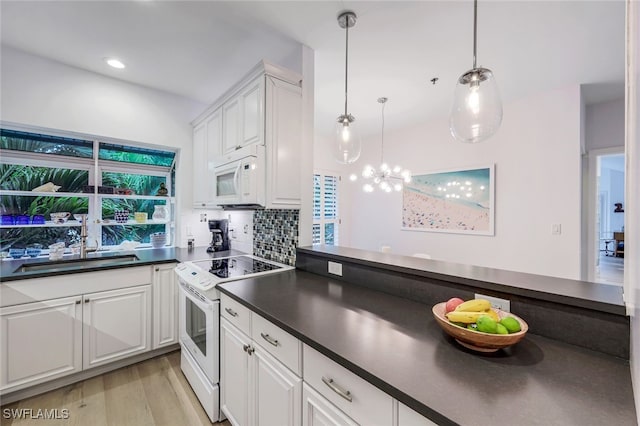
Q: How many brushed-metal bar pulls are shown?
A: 3